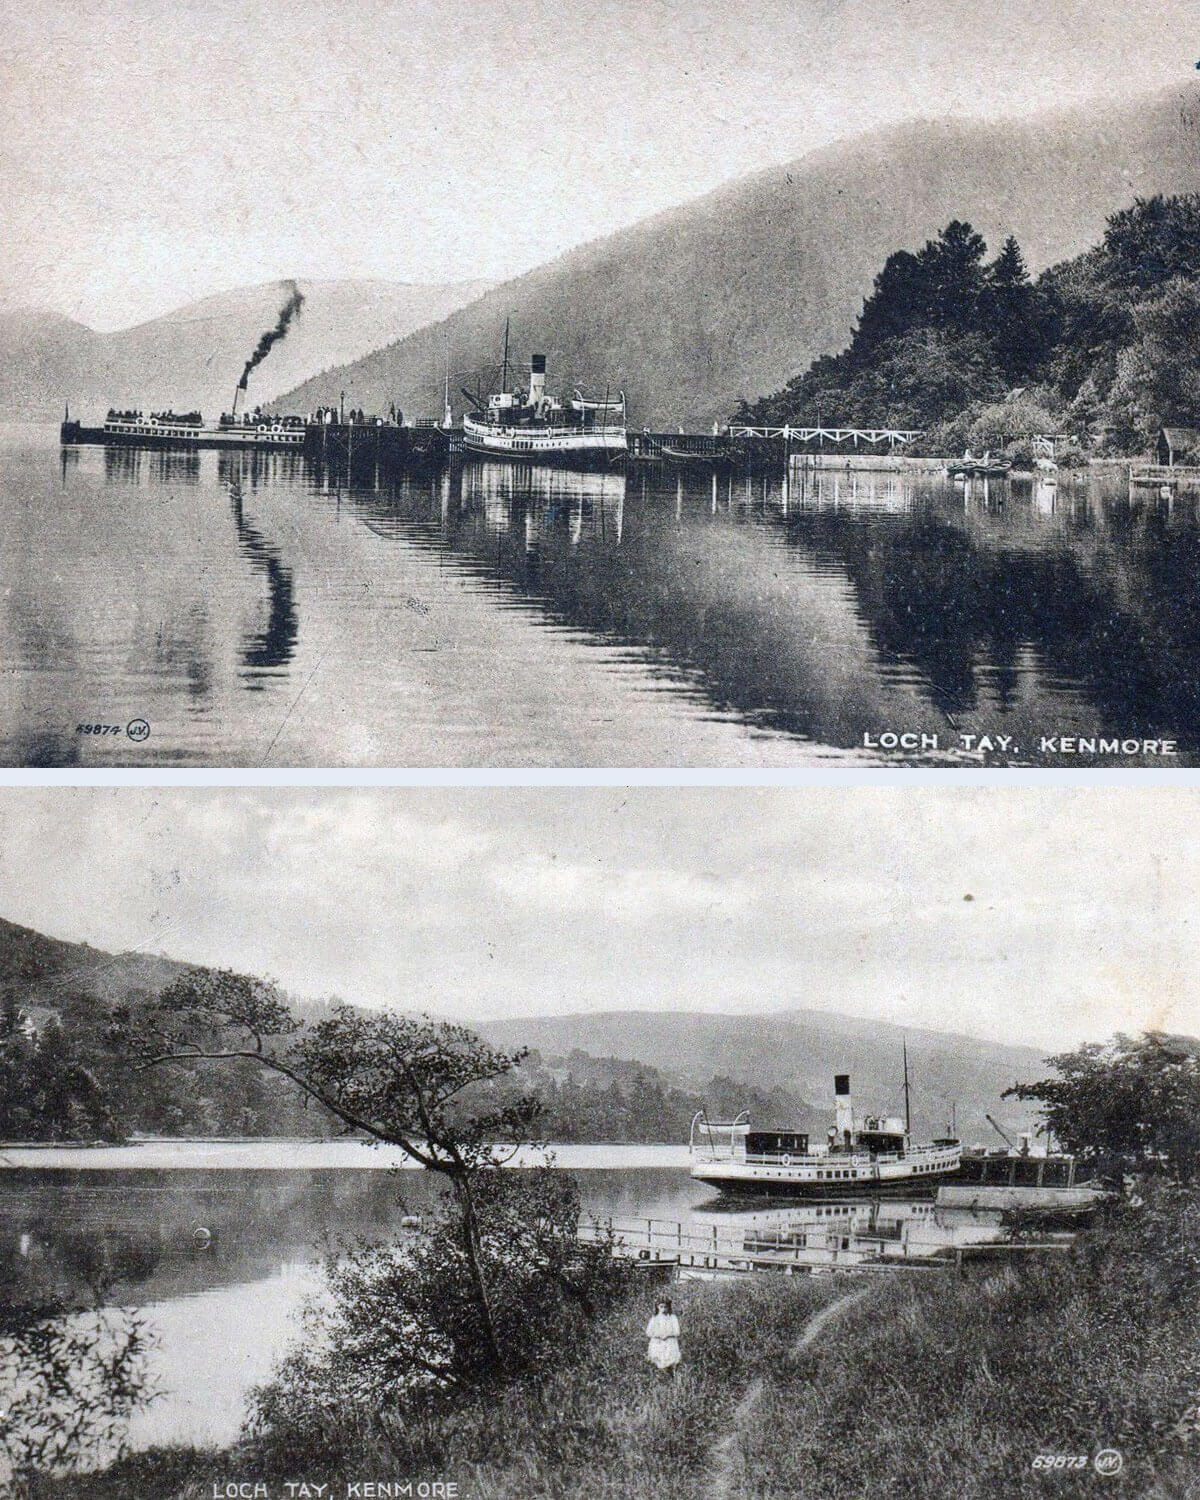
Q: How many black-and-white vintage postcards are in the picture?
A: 2